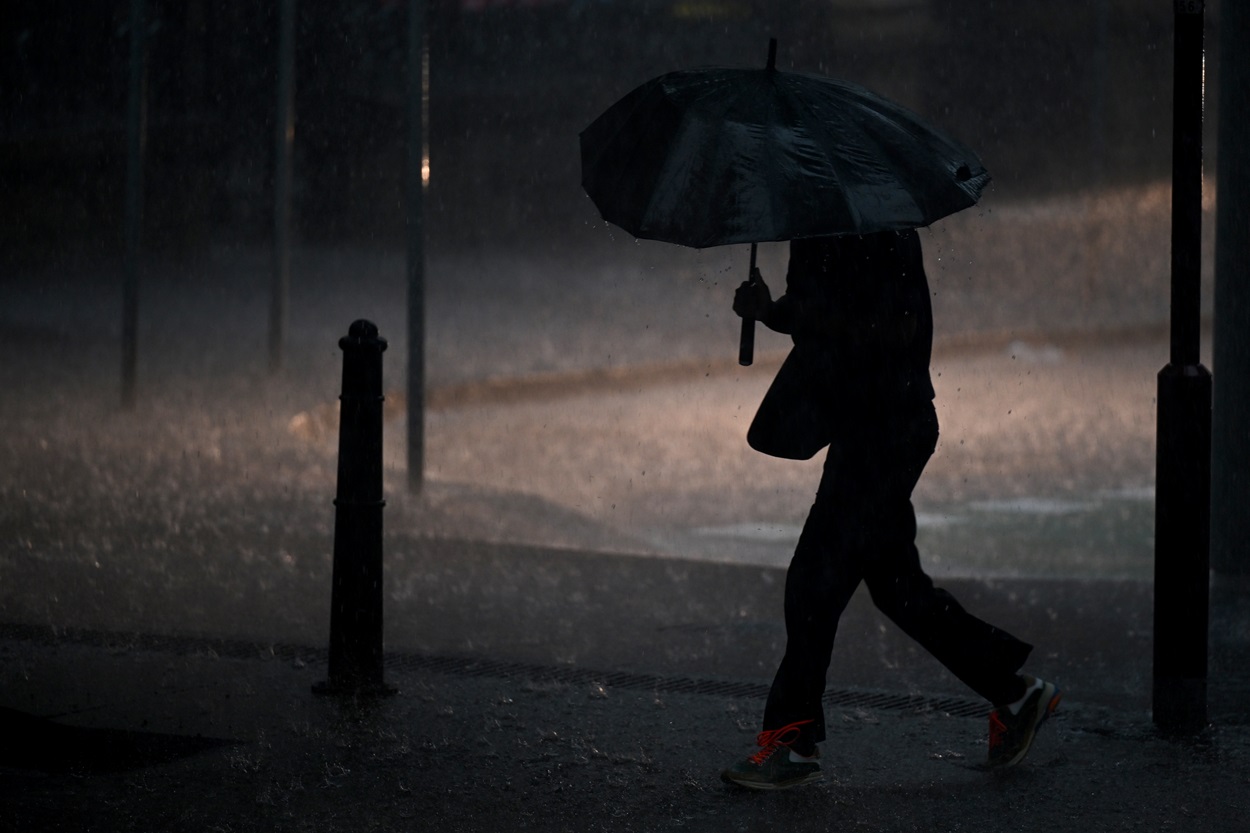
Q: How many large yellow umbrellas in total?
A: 0